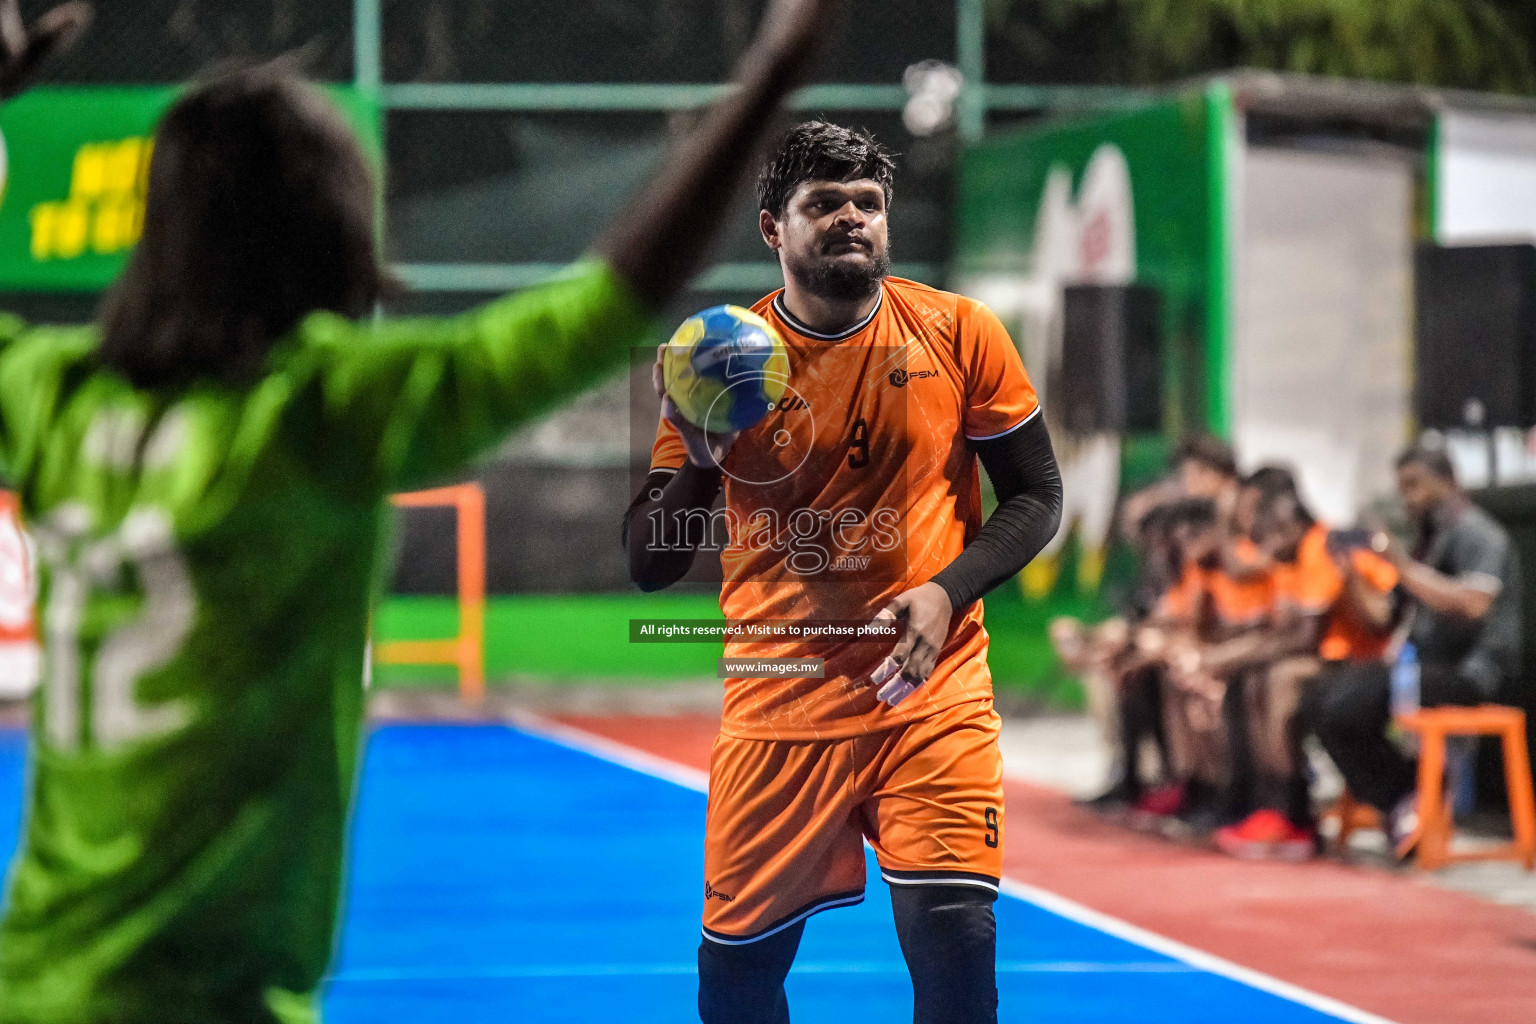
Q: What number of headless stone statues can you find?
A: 0